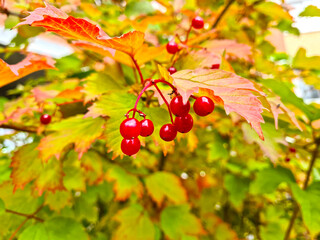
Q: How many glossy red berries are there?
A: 11